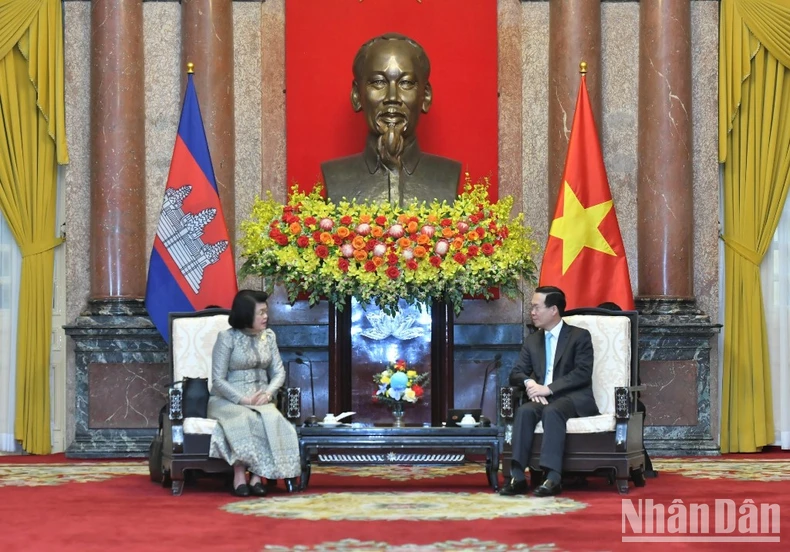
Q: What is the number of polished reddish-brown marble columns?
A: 4